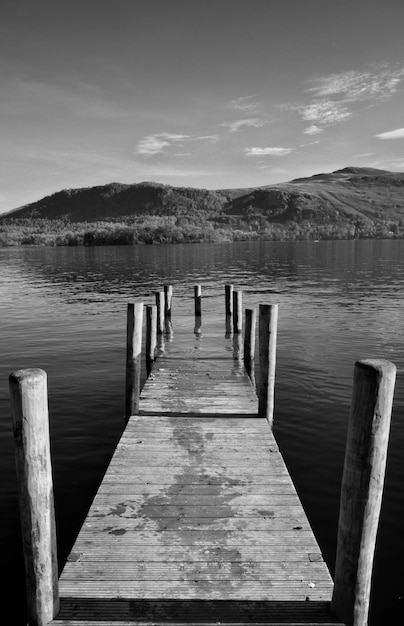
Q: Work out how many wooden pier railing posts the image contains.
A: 11